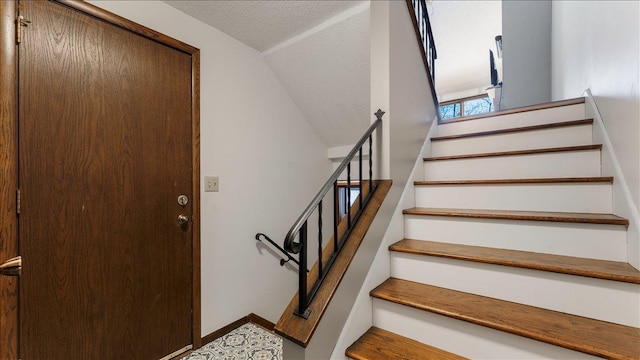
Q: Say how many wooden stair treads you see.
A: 8